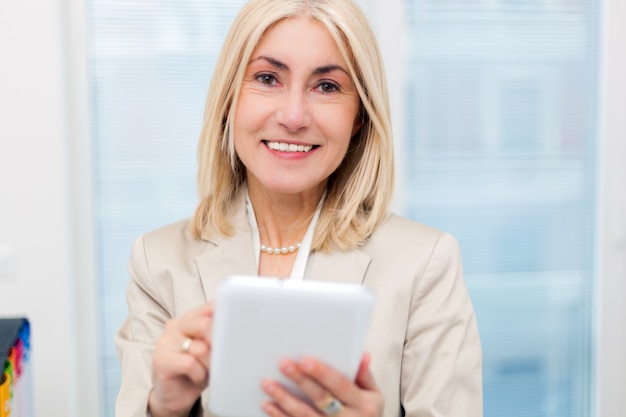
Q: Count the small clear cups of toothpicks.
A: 0